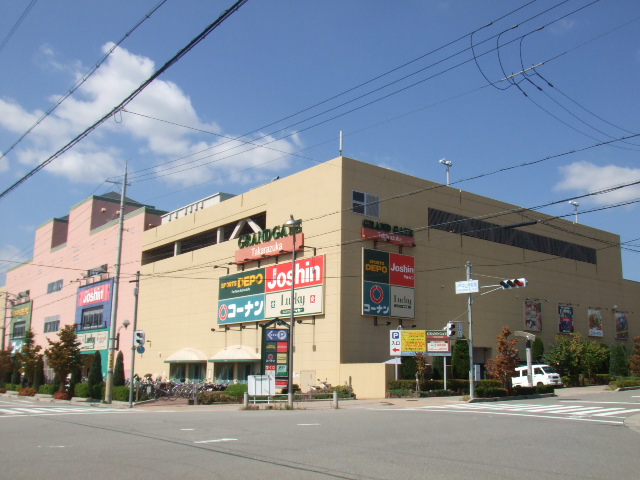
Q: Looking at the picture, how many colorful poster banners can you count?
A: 4